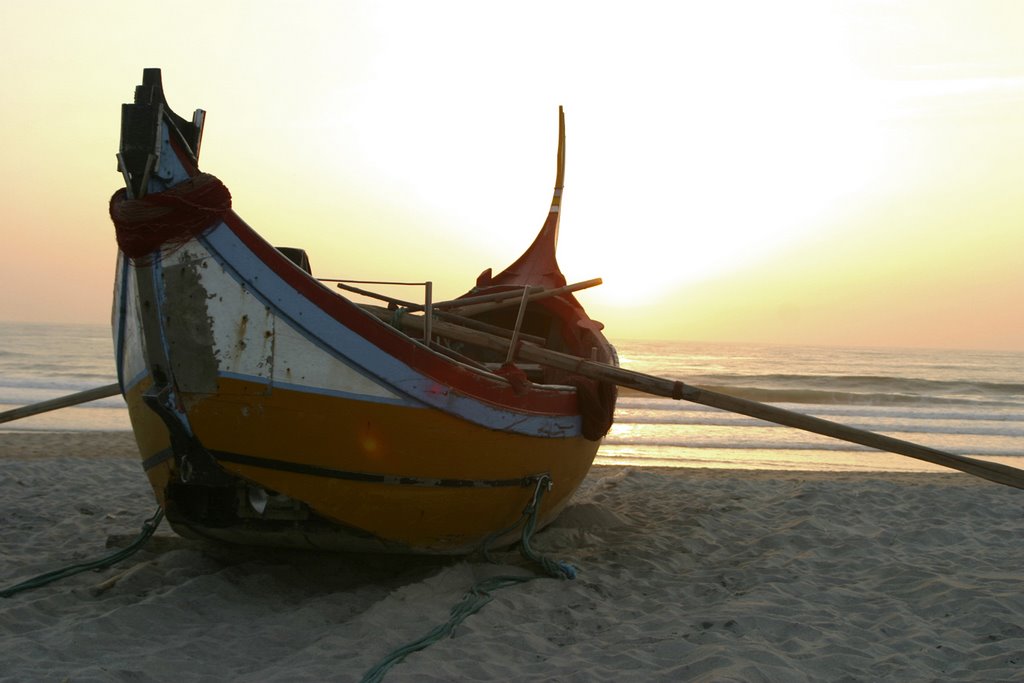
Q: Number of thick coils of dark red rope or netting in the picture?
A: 2